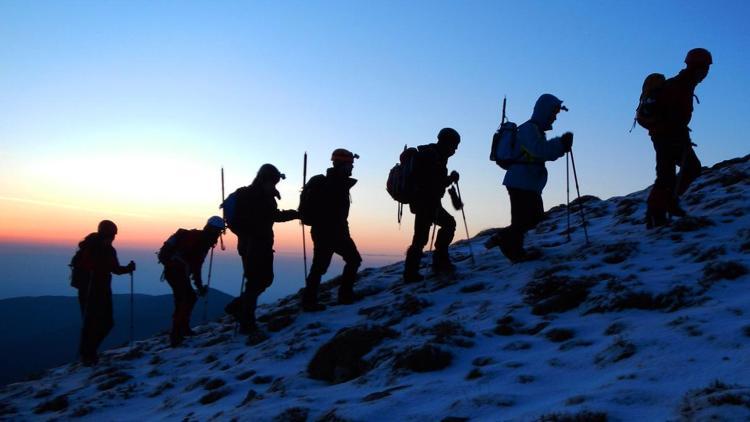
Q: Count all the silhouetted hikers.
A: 7